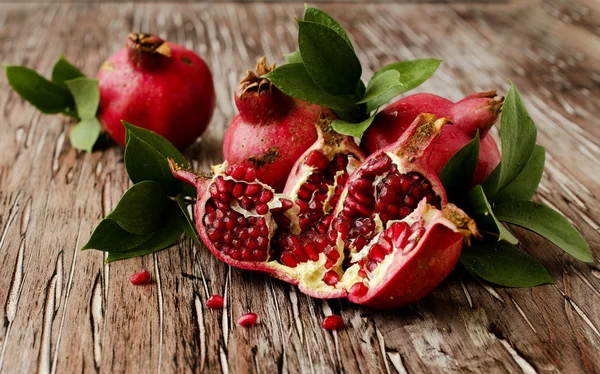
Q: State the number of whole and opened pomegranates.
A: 4